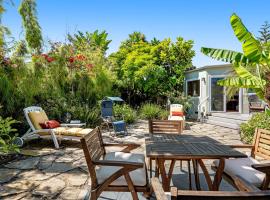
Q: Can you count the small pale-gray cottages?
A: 1